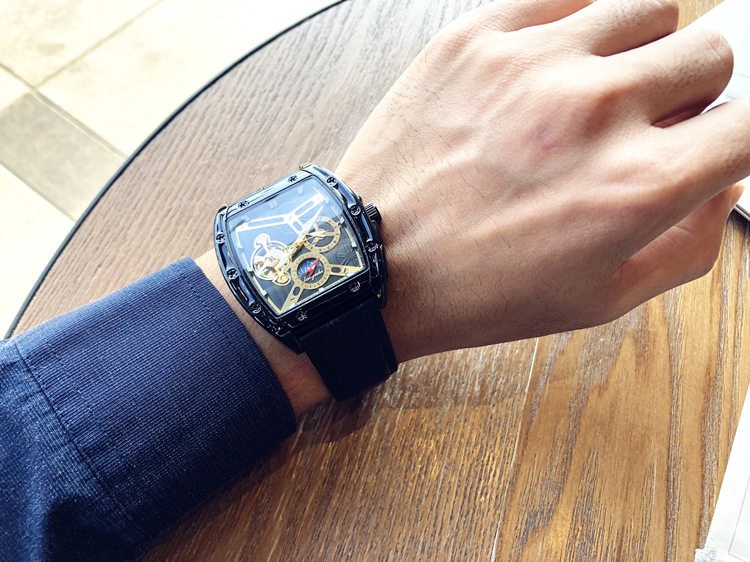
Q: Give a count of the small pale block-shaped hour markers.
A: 12